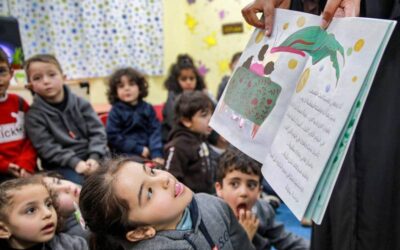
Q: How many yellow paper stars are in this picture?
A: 3